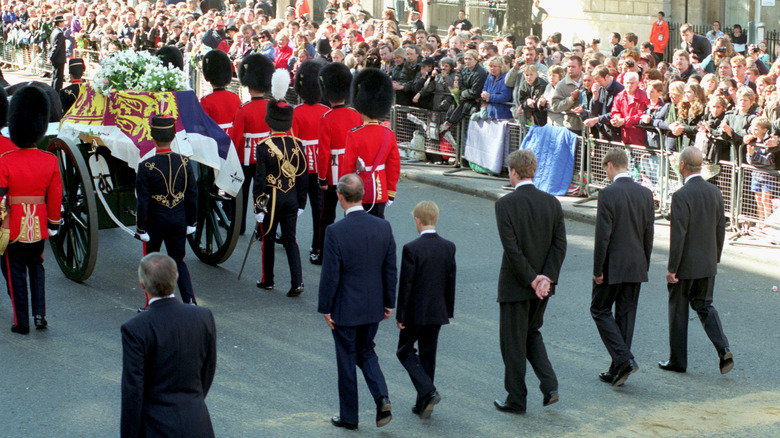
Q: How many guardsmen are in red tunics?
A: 7